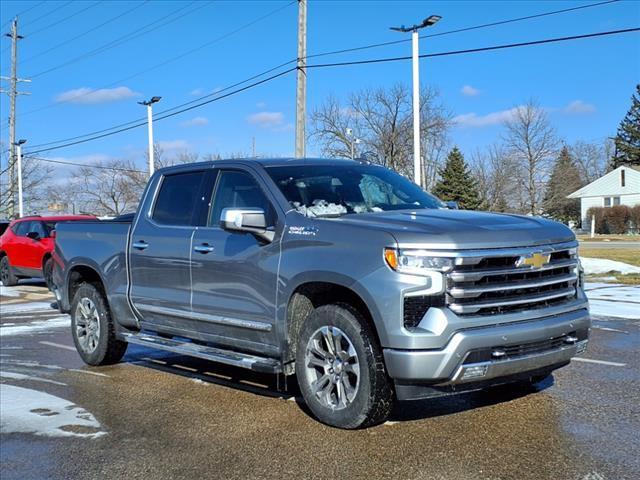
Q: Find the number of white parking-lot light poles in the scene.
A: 3